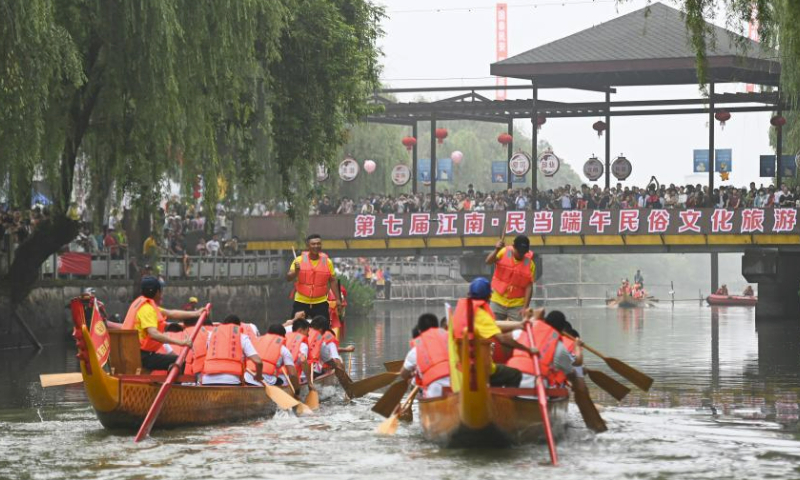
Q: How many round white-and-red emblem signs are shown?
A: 7